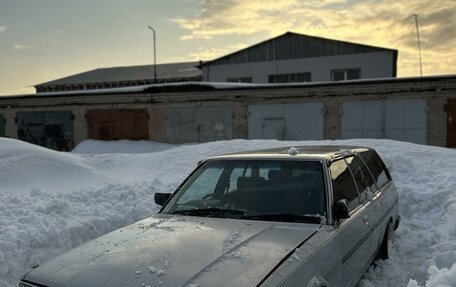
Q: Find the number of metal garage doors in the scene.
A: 7